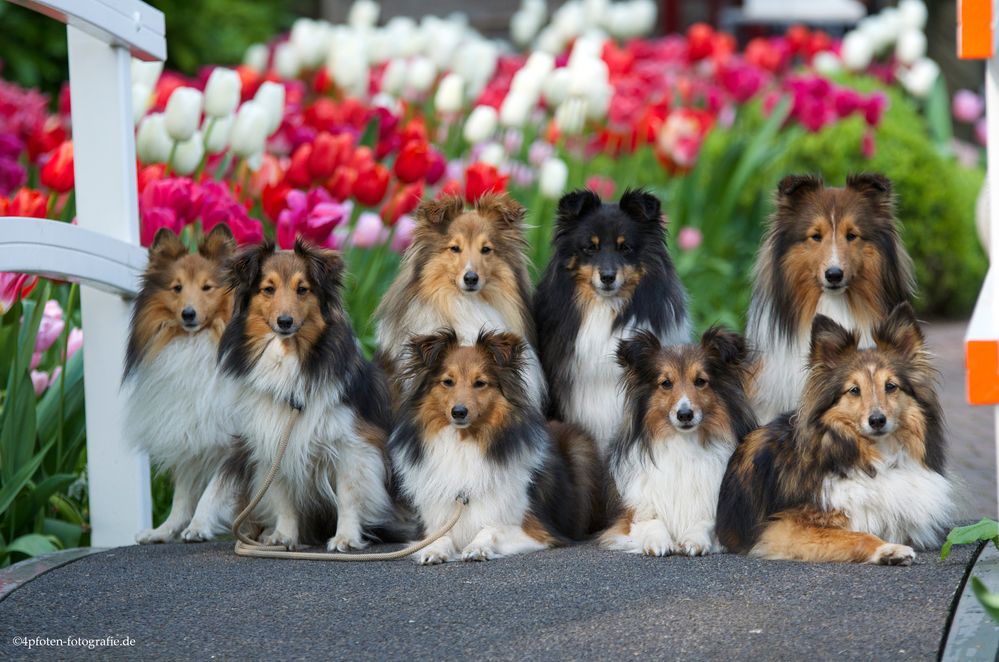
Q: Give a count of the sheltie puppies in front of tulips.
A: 8